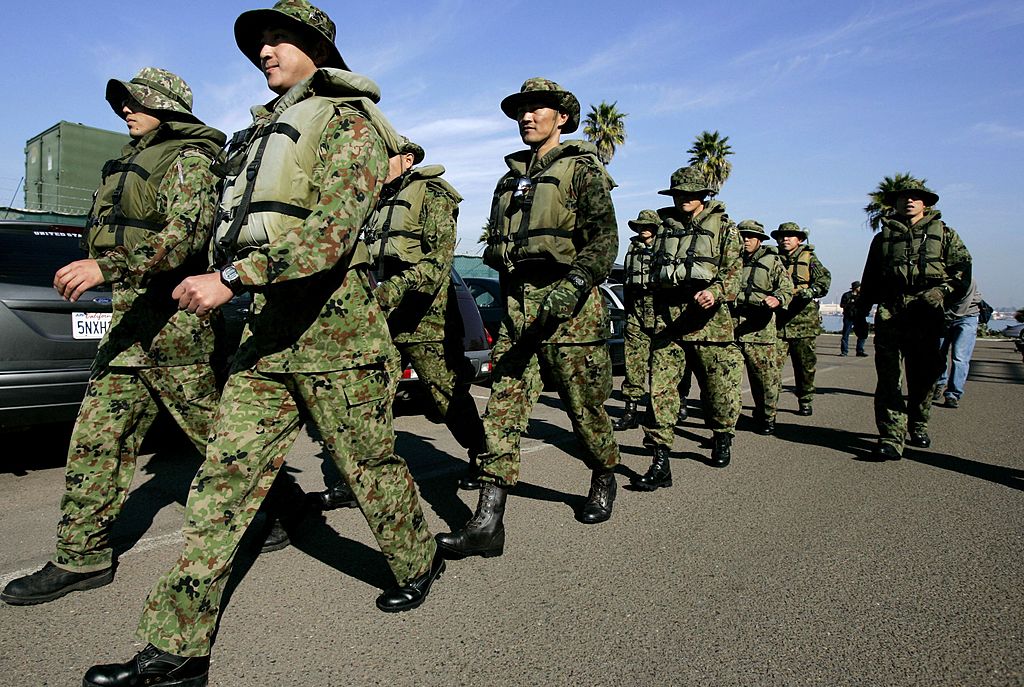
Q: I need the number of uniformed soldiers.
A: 9